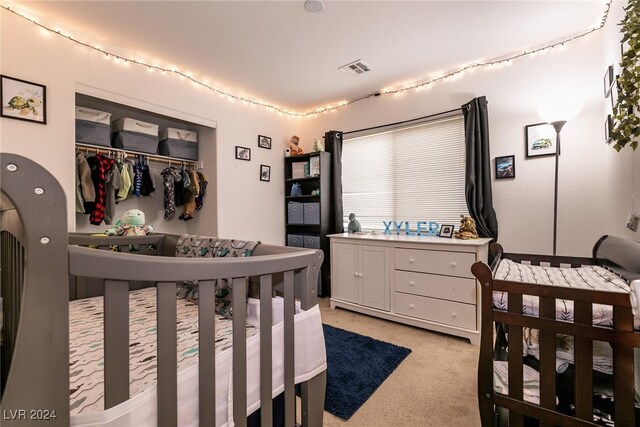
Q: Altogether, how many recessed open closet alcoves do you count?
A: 1